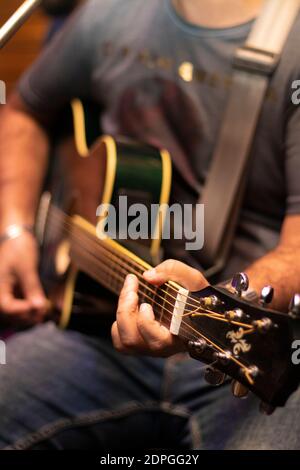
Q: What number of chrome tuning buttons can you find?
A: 6